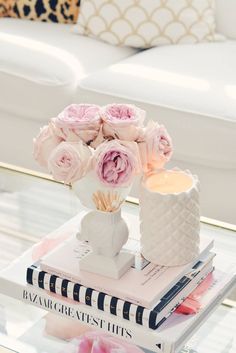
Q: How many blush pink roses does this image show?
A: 6